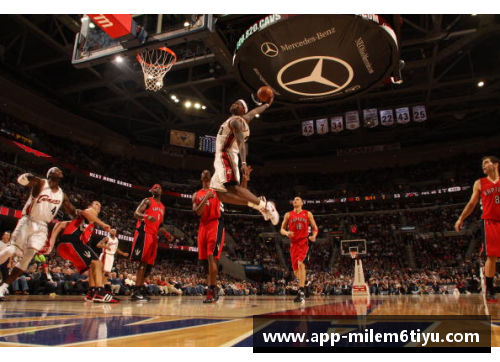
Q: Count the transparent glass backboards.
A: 2